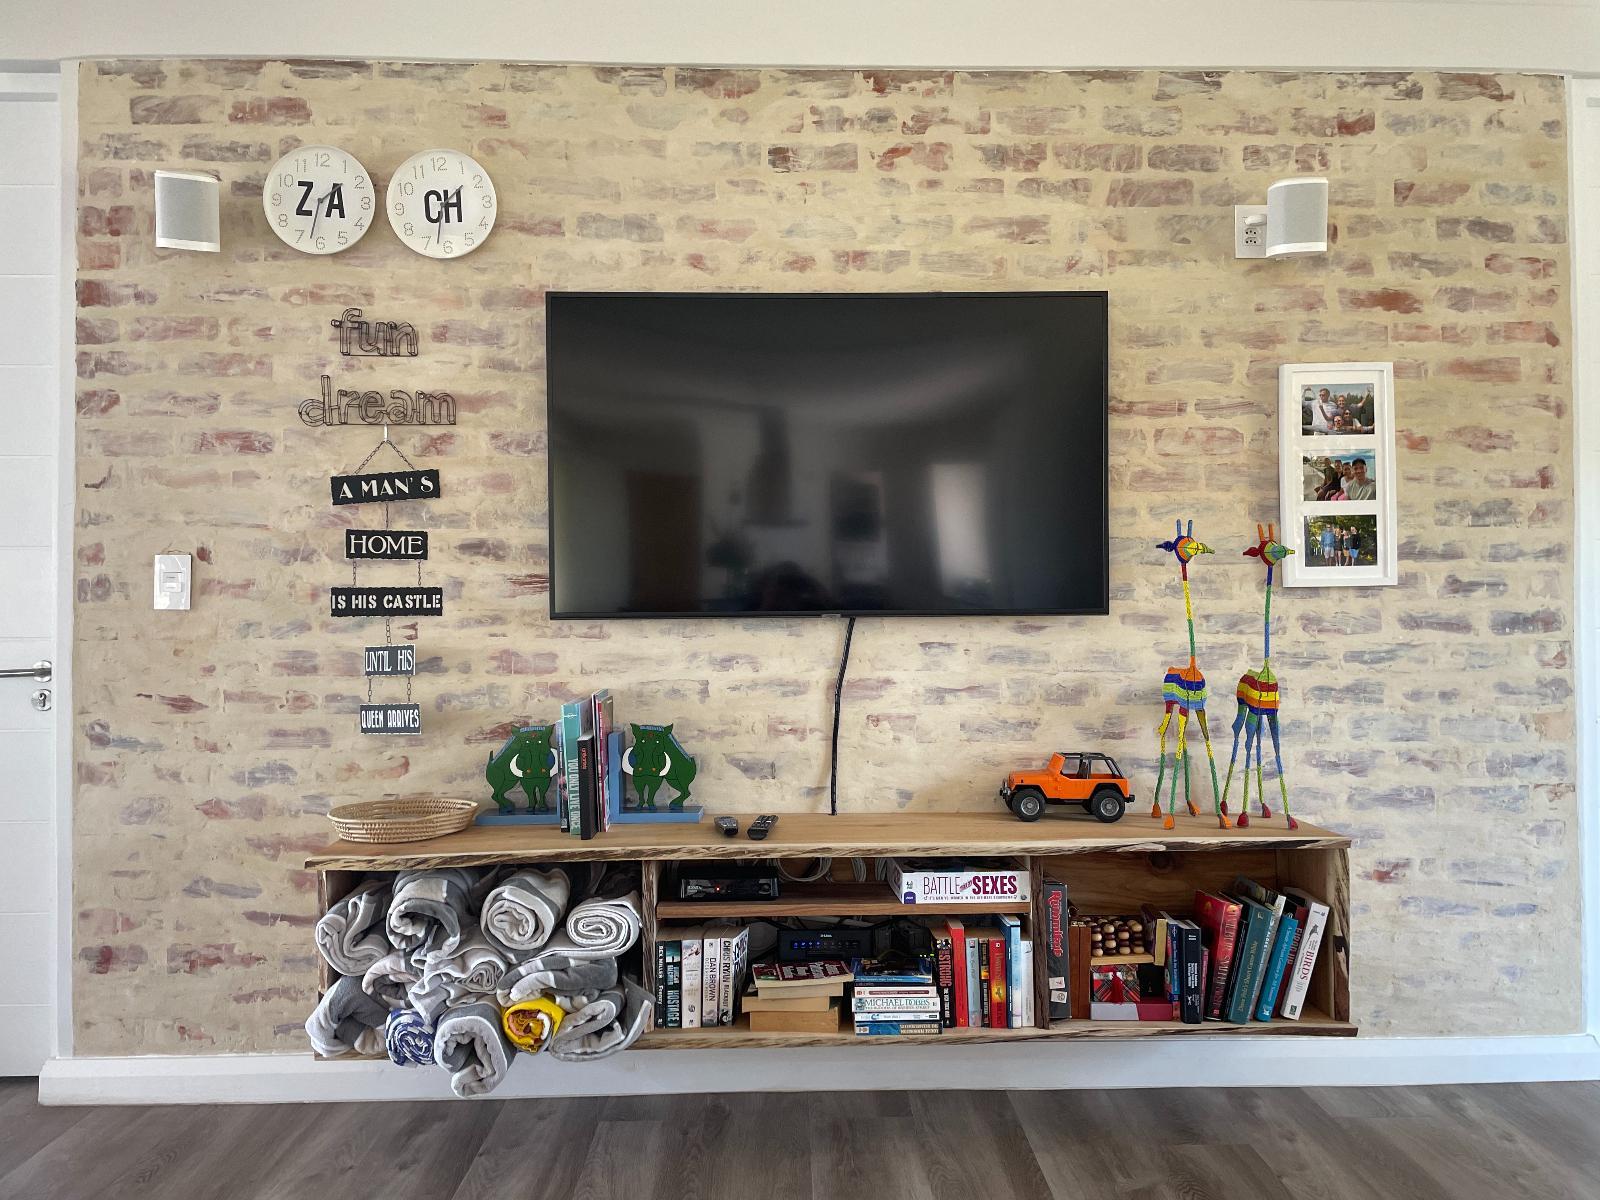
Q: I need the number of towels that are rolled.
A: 12